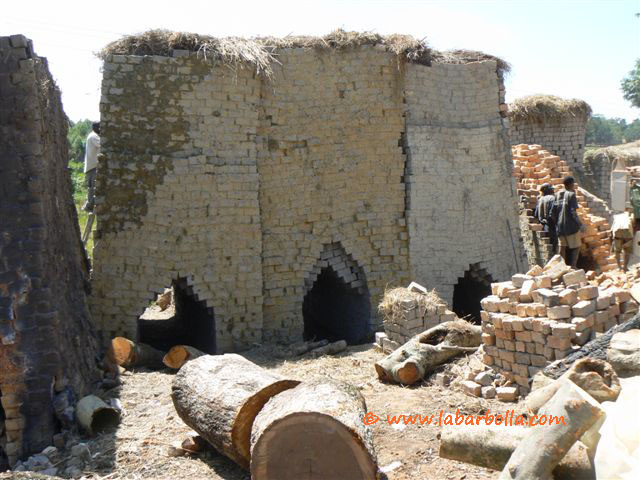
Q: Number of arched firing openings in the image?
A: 3